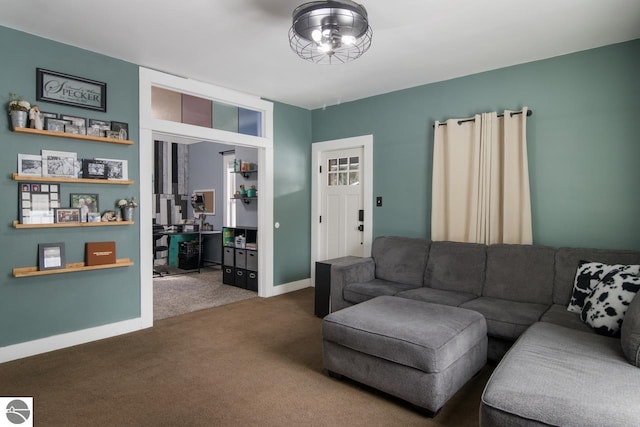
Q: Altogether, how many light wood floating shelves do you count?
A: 4